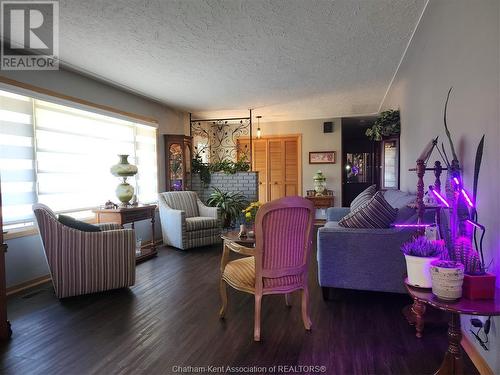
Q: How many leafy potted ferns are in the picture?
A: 1